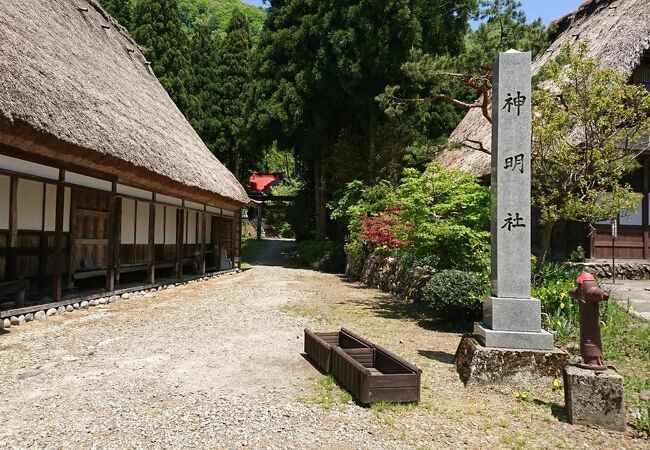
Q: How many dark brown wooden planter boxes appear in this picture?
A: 2